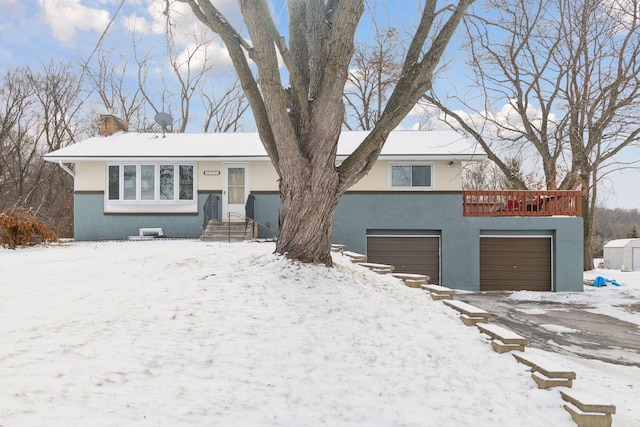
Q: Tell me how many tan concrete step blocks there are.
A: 9